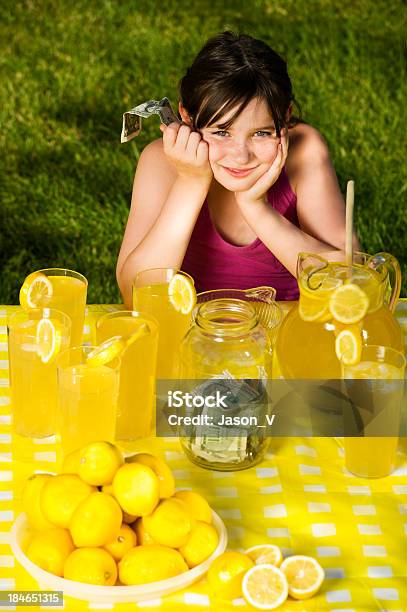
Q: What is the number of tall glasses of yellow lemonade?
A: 6